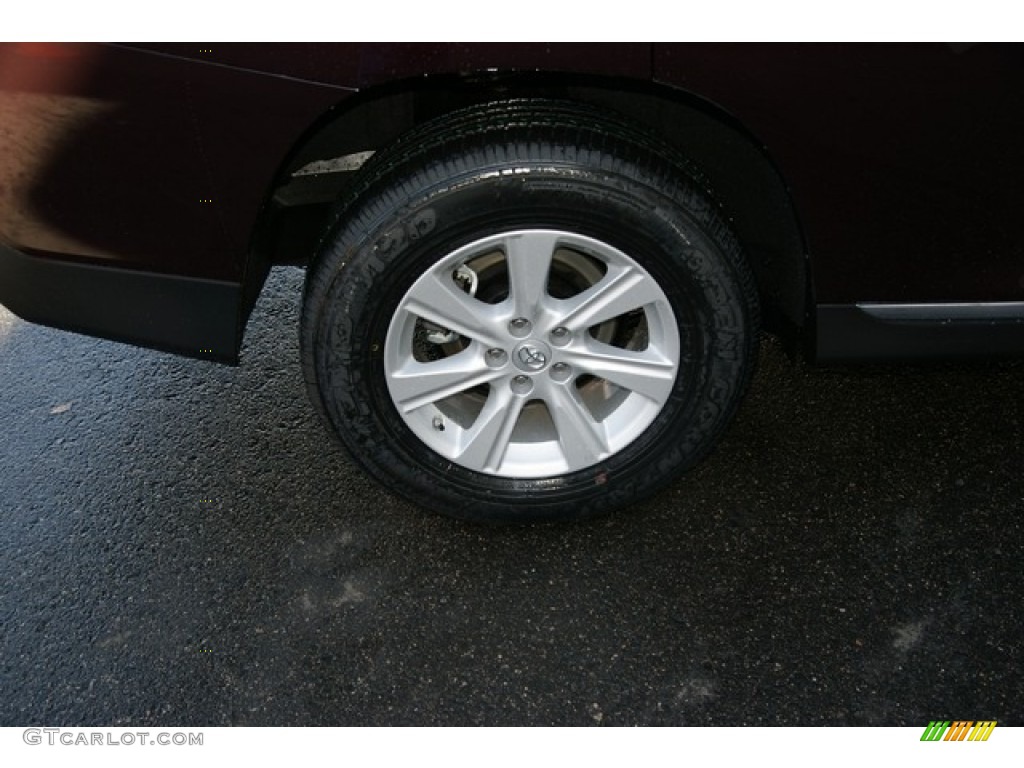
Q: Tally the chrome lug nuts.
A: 5